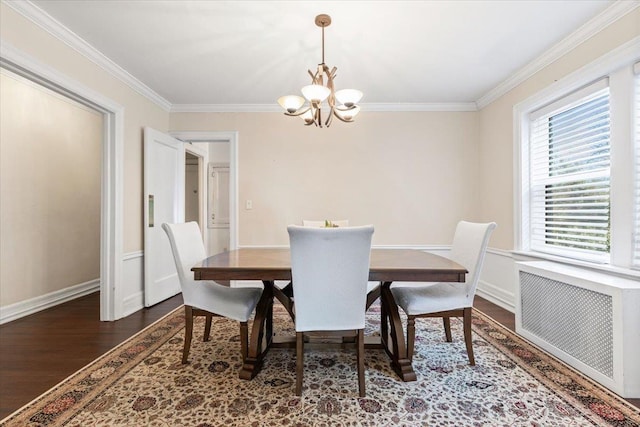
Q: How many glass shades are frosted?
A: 5